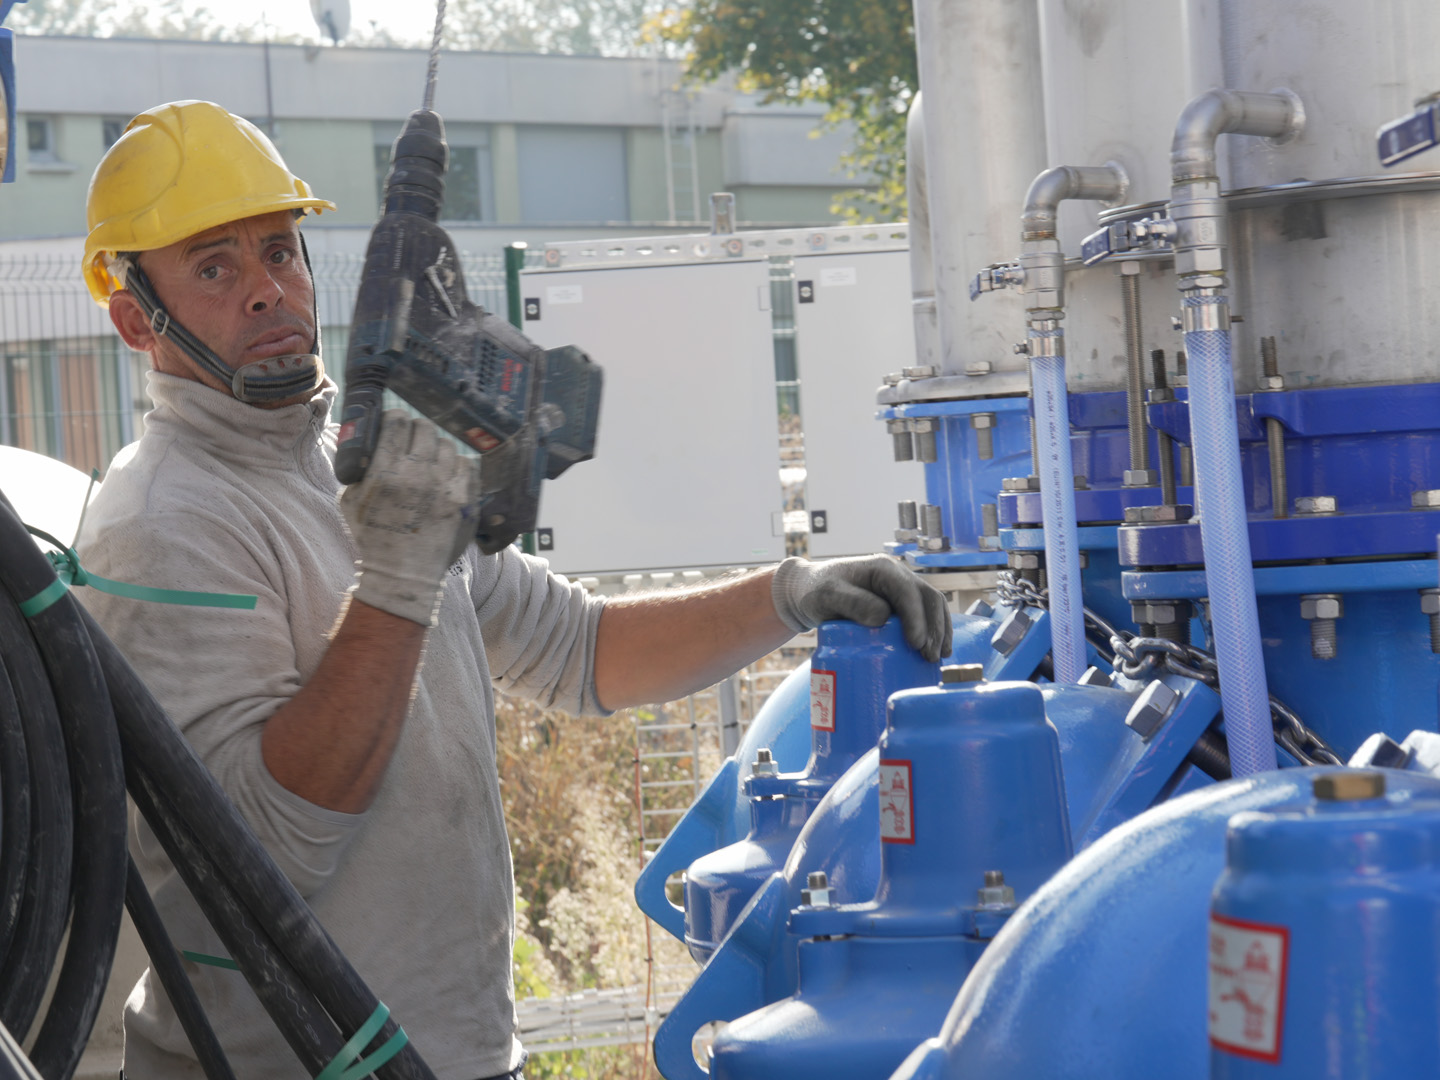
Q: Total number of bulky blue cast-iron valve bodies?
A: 3